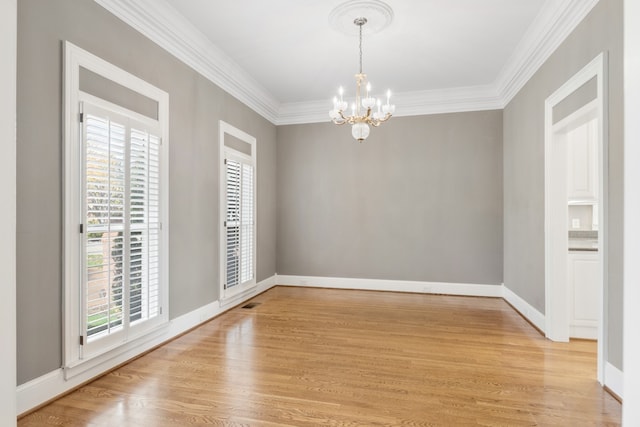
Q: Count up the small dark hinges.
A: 6